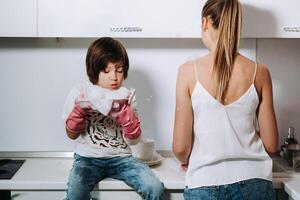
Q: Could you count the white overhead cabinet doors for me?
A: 3